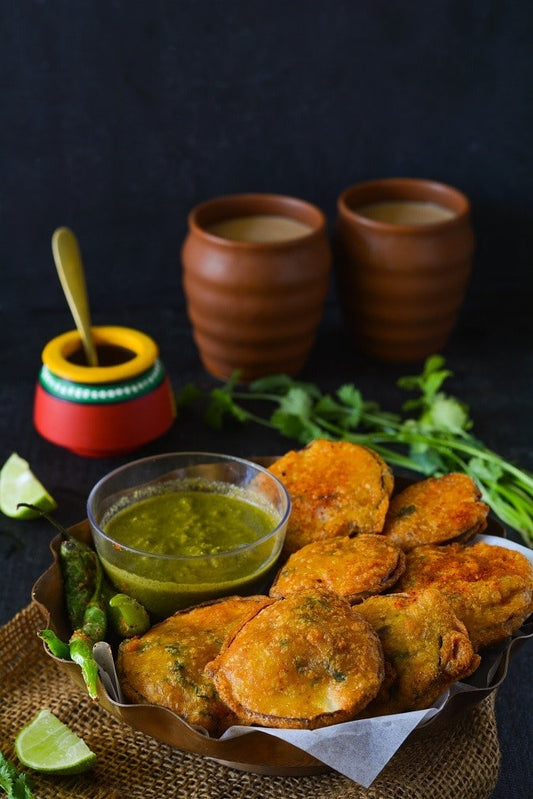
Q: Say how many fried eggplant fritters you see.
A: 7